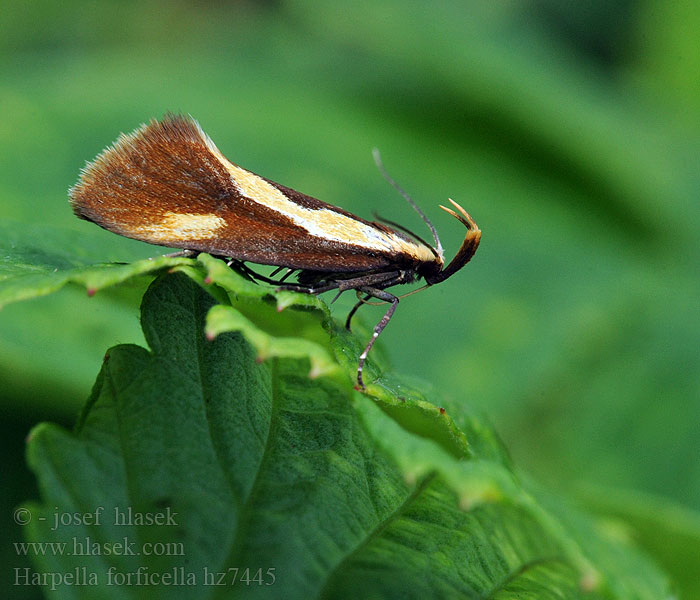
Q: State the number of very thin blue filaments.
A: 0